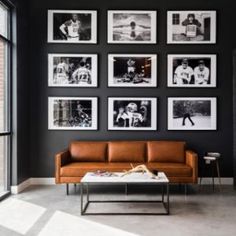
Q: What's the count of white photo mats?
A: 9